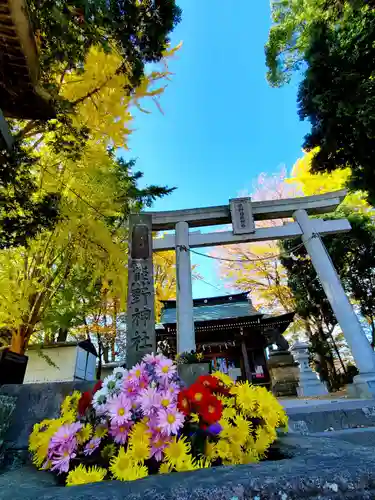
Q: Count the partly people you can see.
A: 0